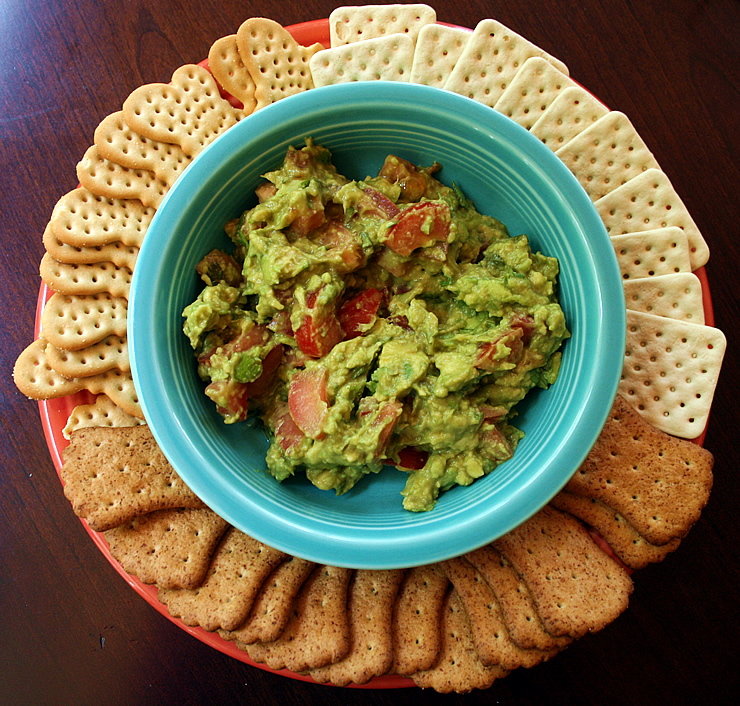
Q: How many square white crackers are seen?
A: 11